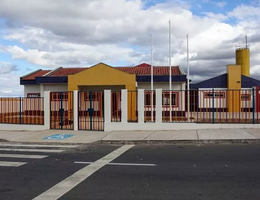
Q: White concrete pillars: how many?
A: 6